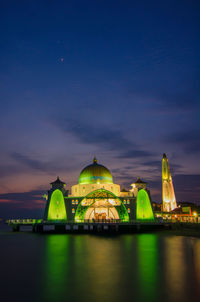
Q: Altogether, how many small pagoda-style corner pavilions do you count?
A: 2